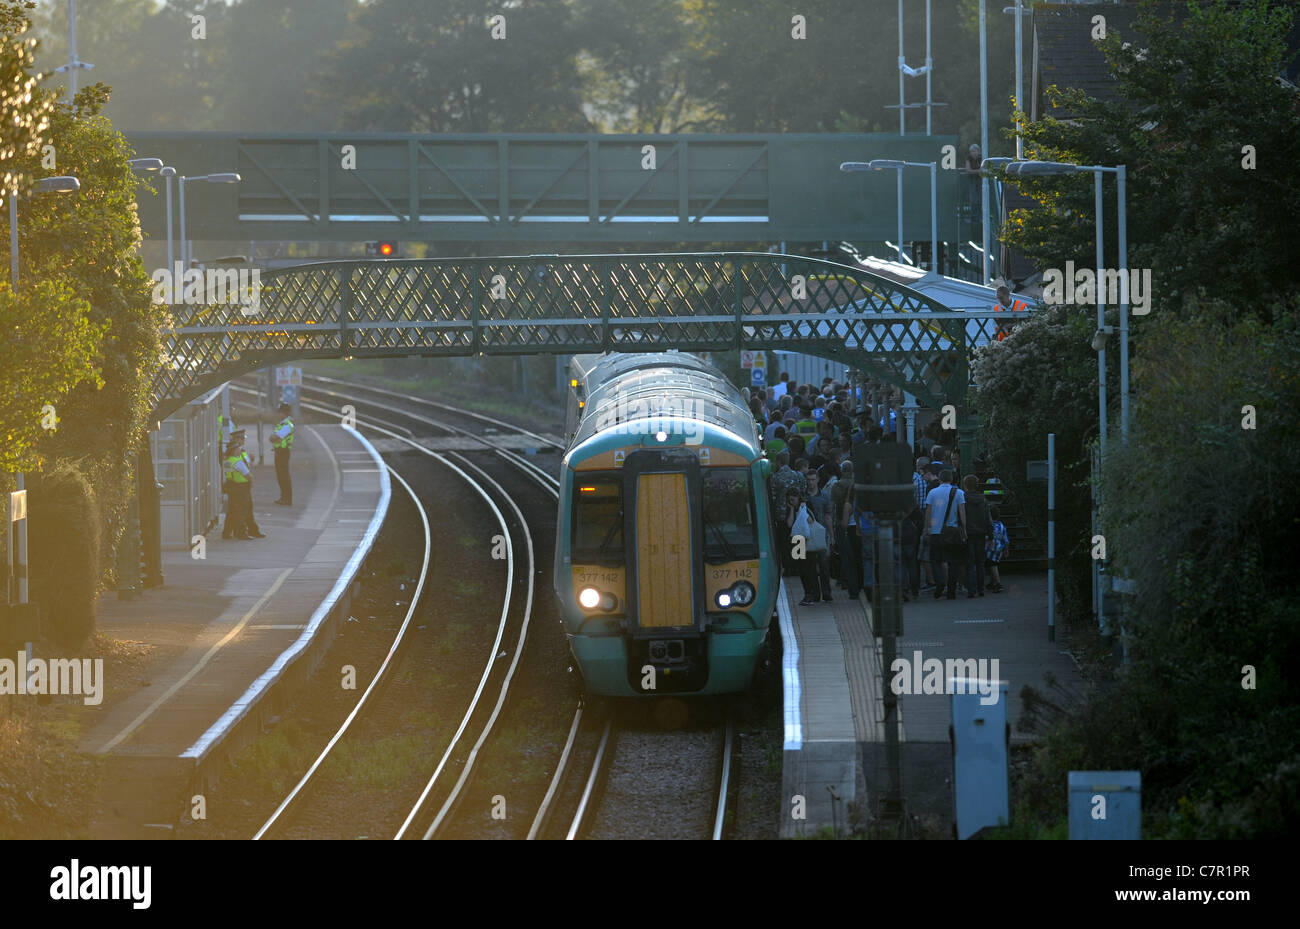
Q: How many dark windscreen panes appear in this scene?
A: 2